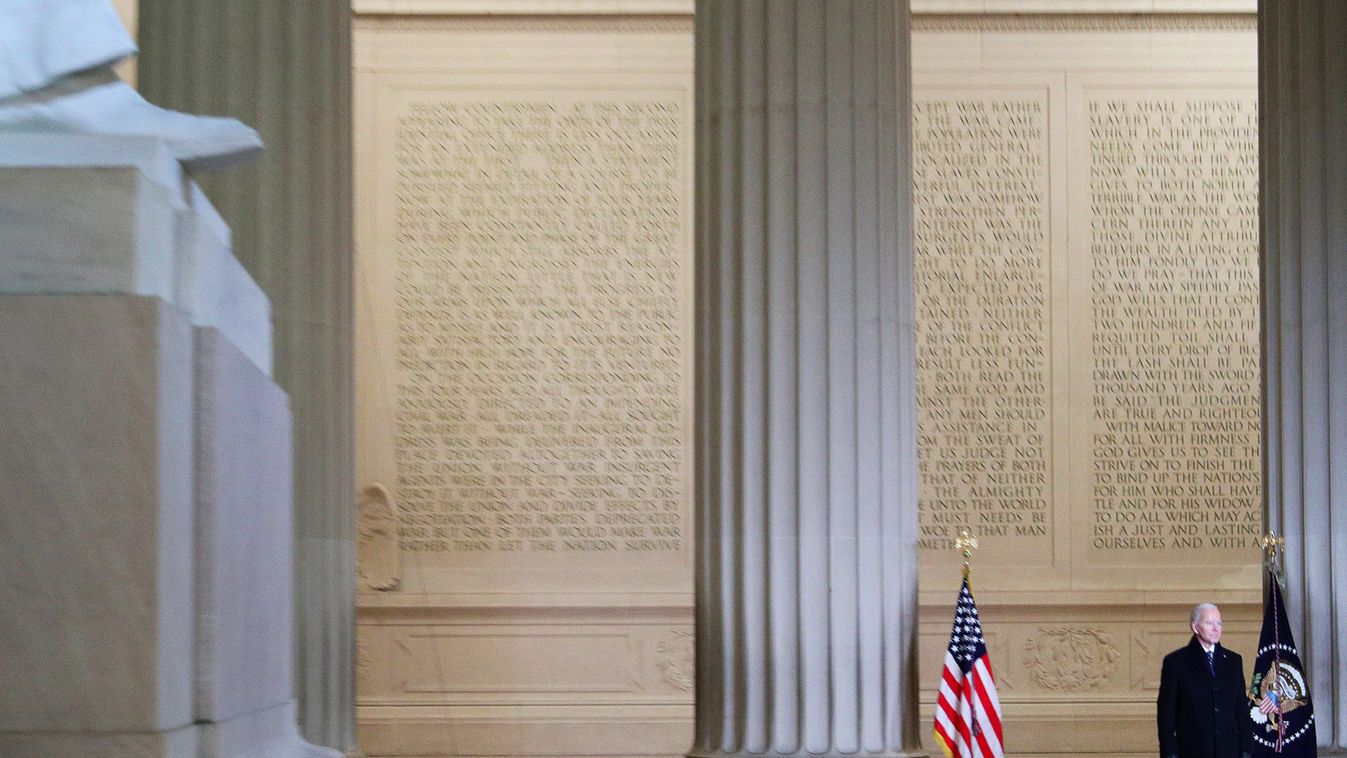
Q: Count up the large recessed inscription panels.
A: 3